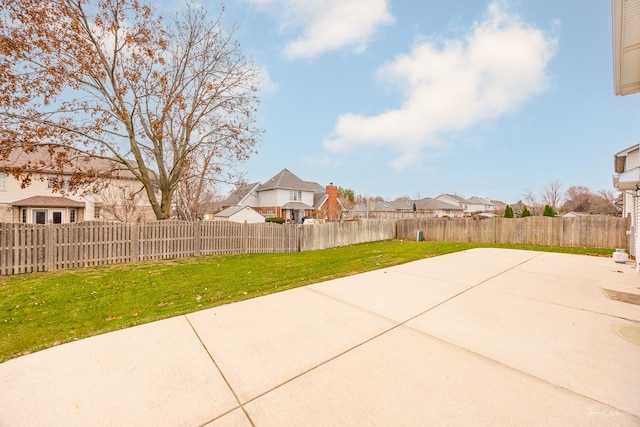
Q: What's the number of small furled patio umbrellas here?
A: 1